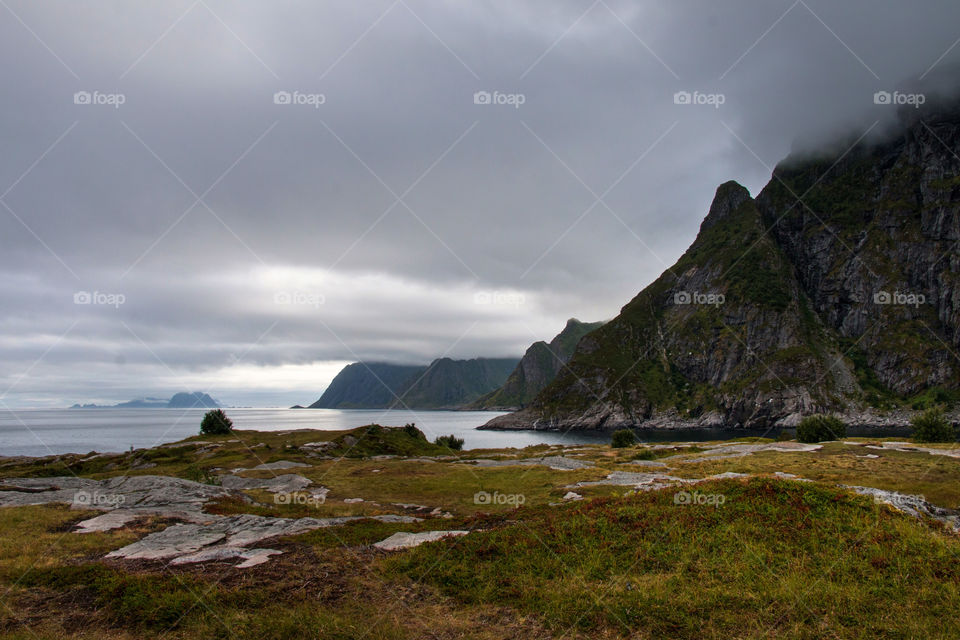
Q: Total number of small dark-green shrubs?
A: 5